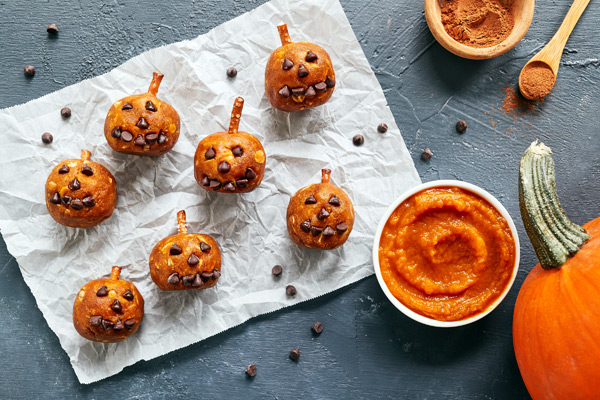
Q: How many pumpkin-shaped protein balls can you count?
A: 7